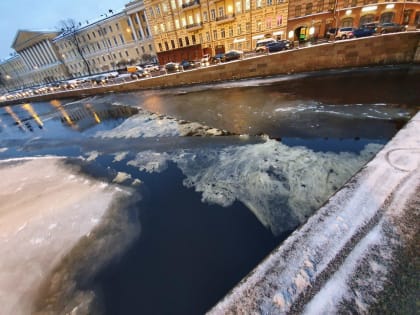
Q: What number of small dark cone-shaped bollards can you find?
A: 0